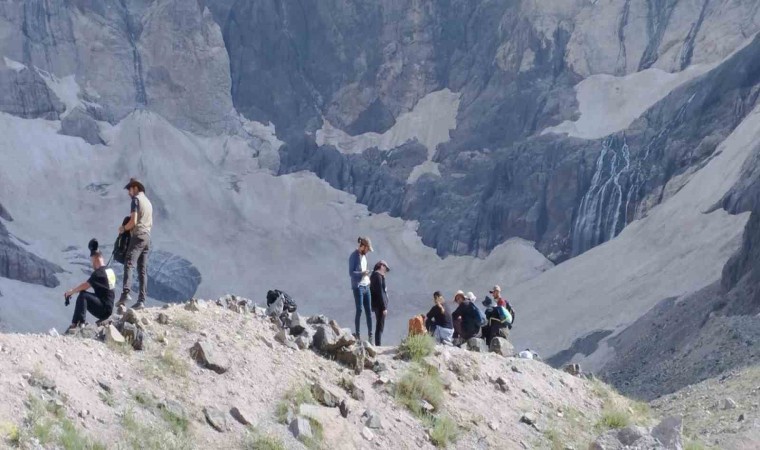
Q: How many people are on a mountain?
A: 9